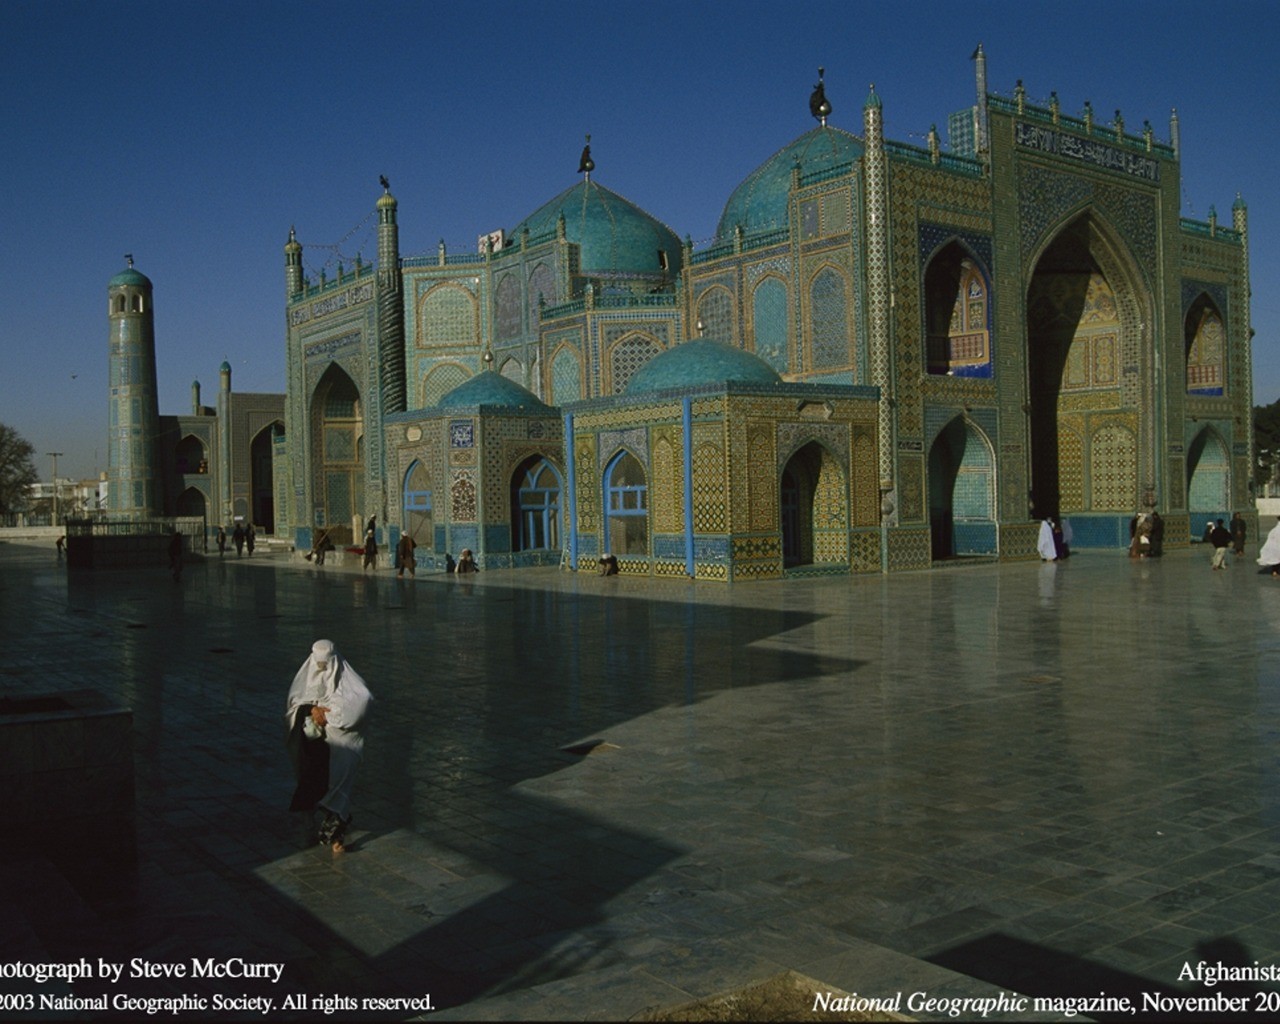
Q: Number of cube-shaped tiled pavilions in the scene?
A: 2